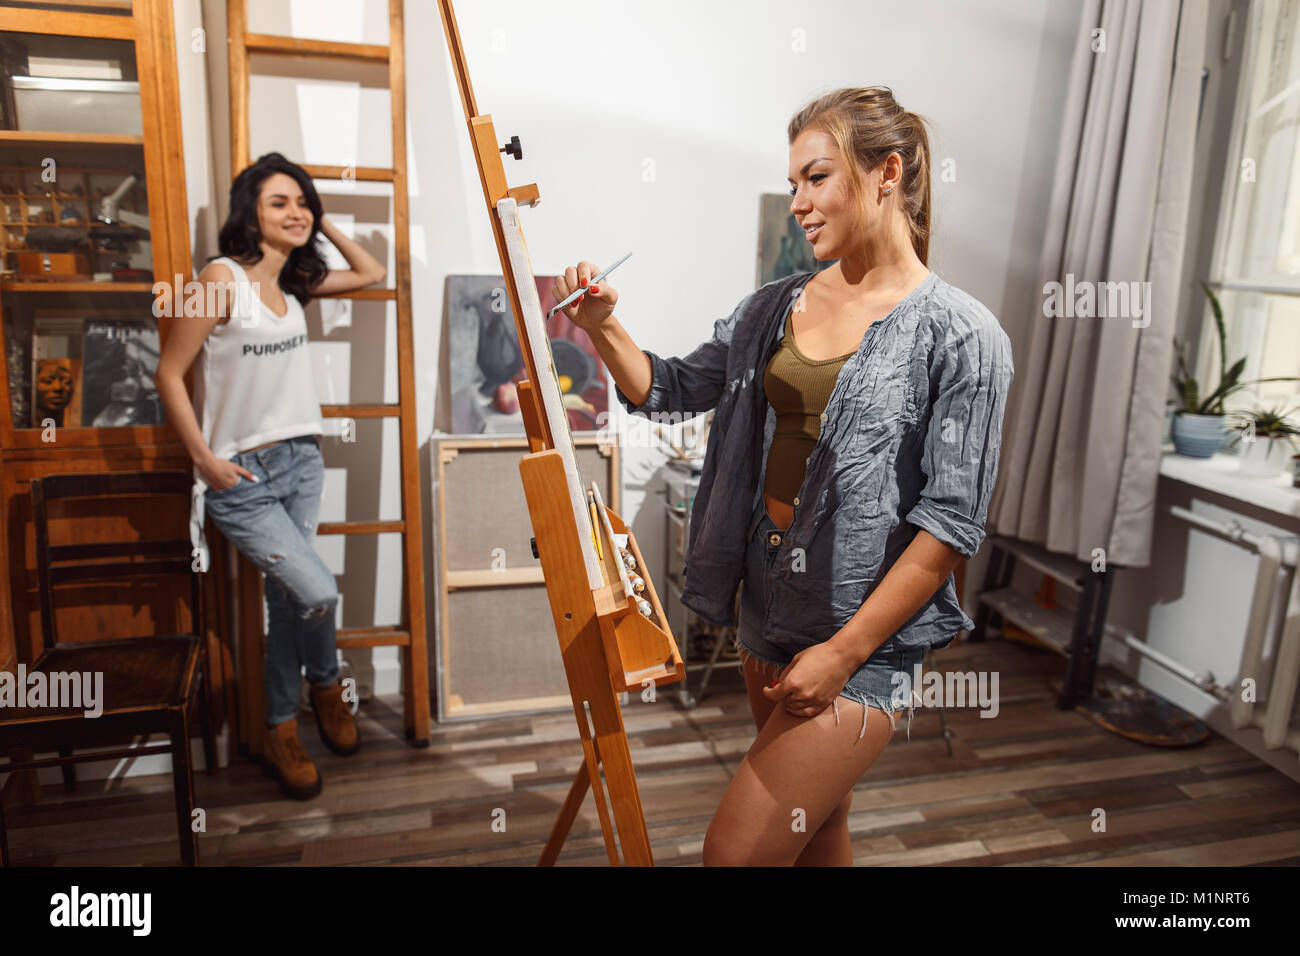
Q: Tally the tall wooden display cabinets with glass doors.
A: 1